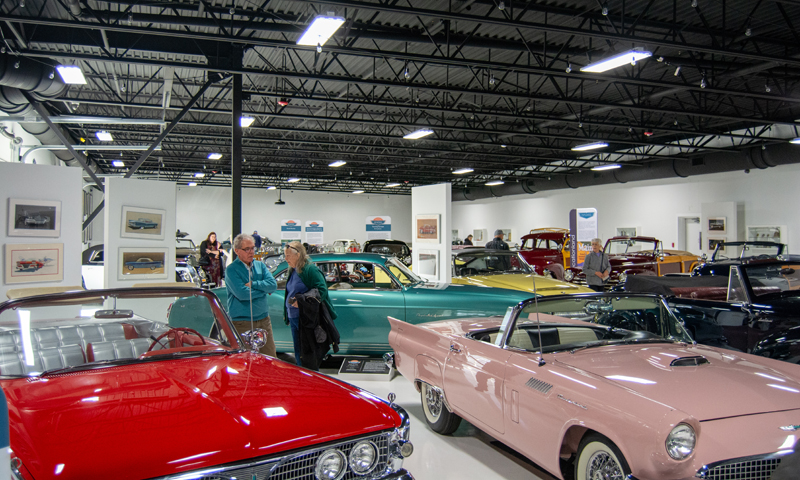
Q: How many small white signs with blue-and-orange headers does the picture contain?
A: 3